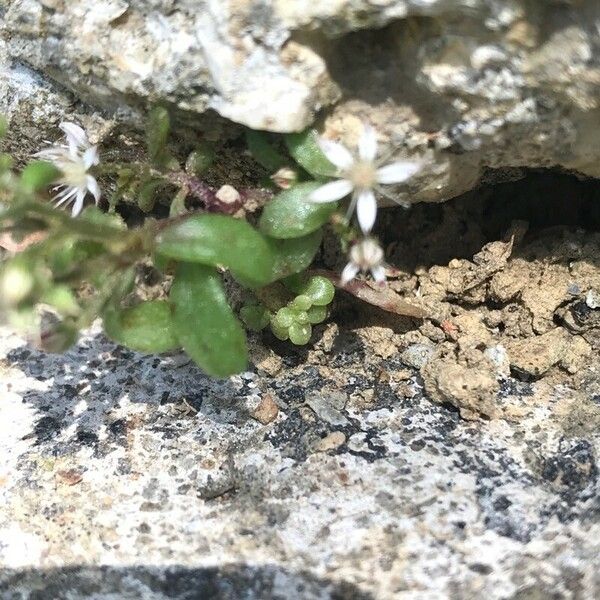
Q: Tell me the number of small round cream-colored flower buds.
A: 2